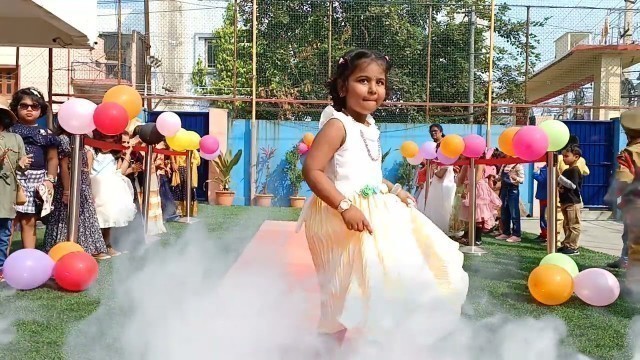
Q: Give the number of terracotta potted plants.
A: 3